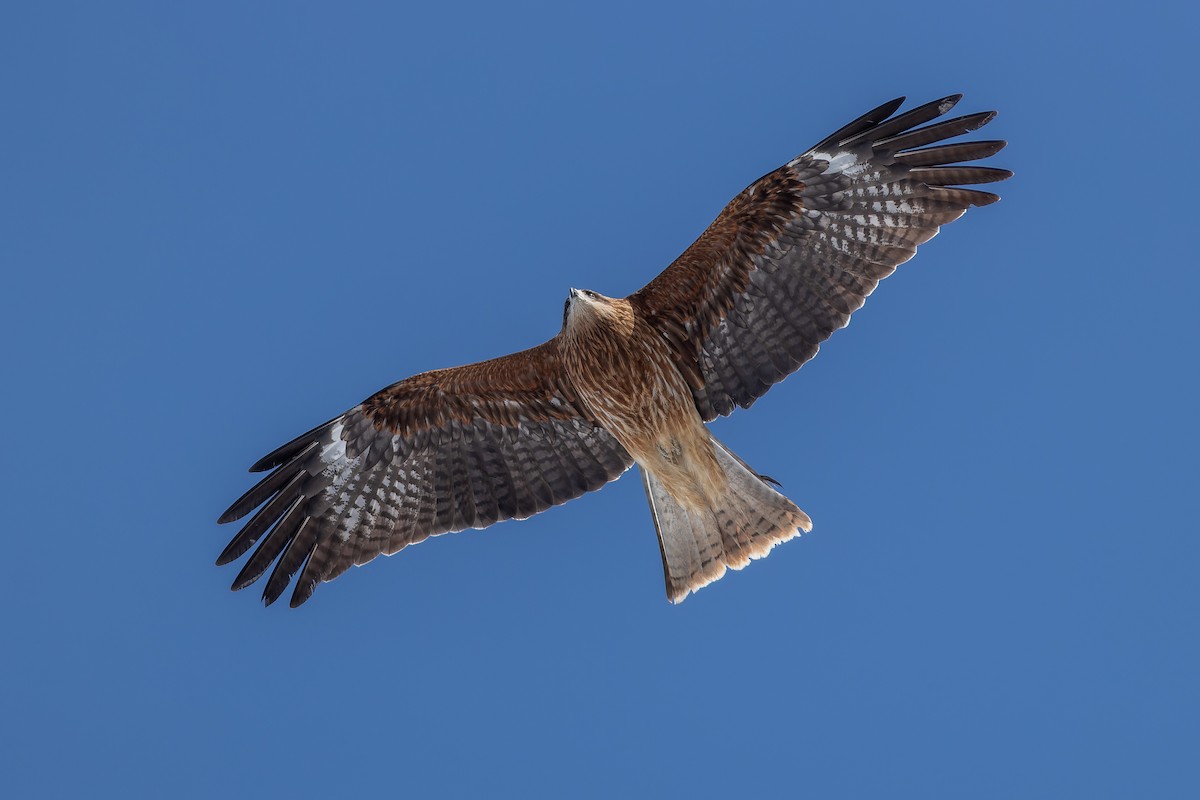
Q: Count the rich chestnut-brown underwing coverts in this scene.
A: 2